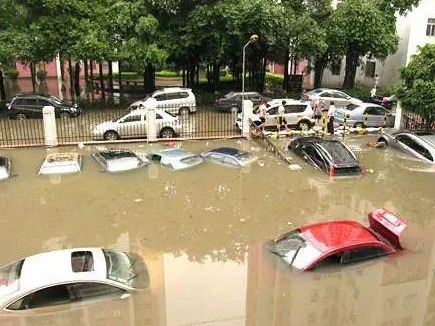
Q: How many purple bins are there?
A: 0